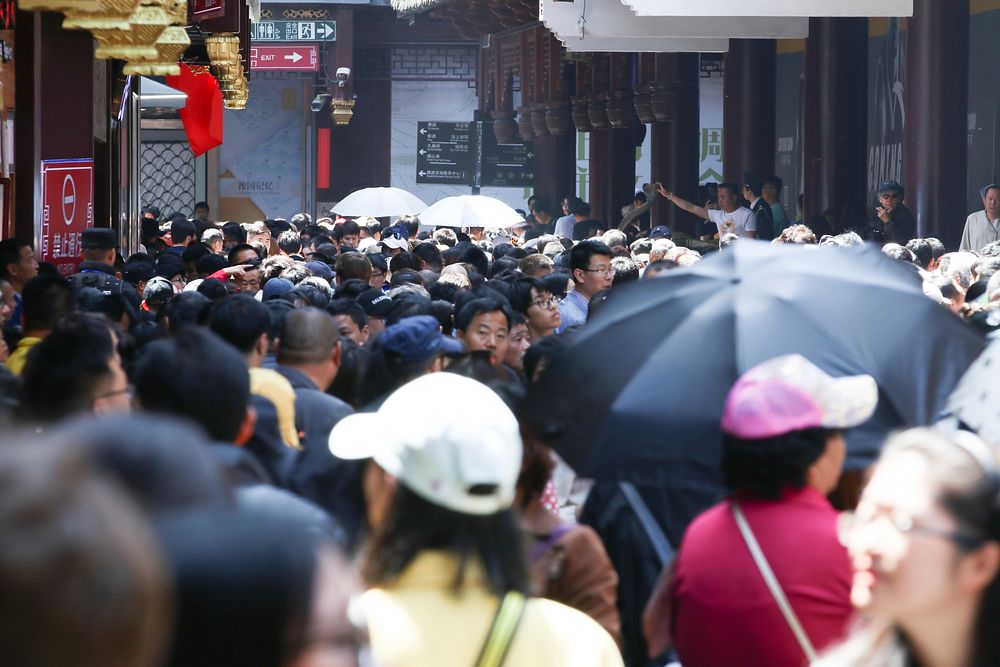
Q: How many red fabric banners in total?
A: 1